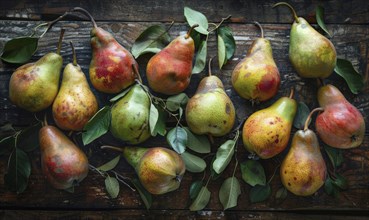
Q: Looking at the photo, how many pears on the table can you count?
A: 13